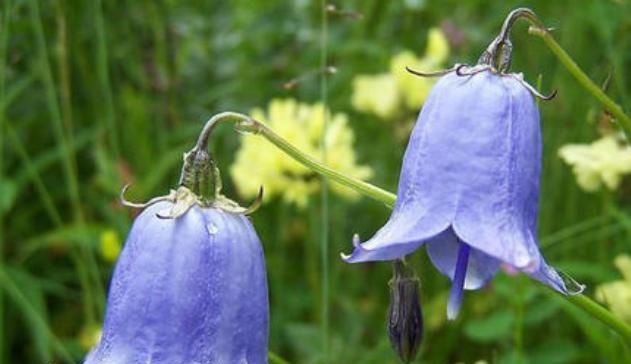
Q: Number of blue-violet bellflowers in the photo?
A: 2